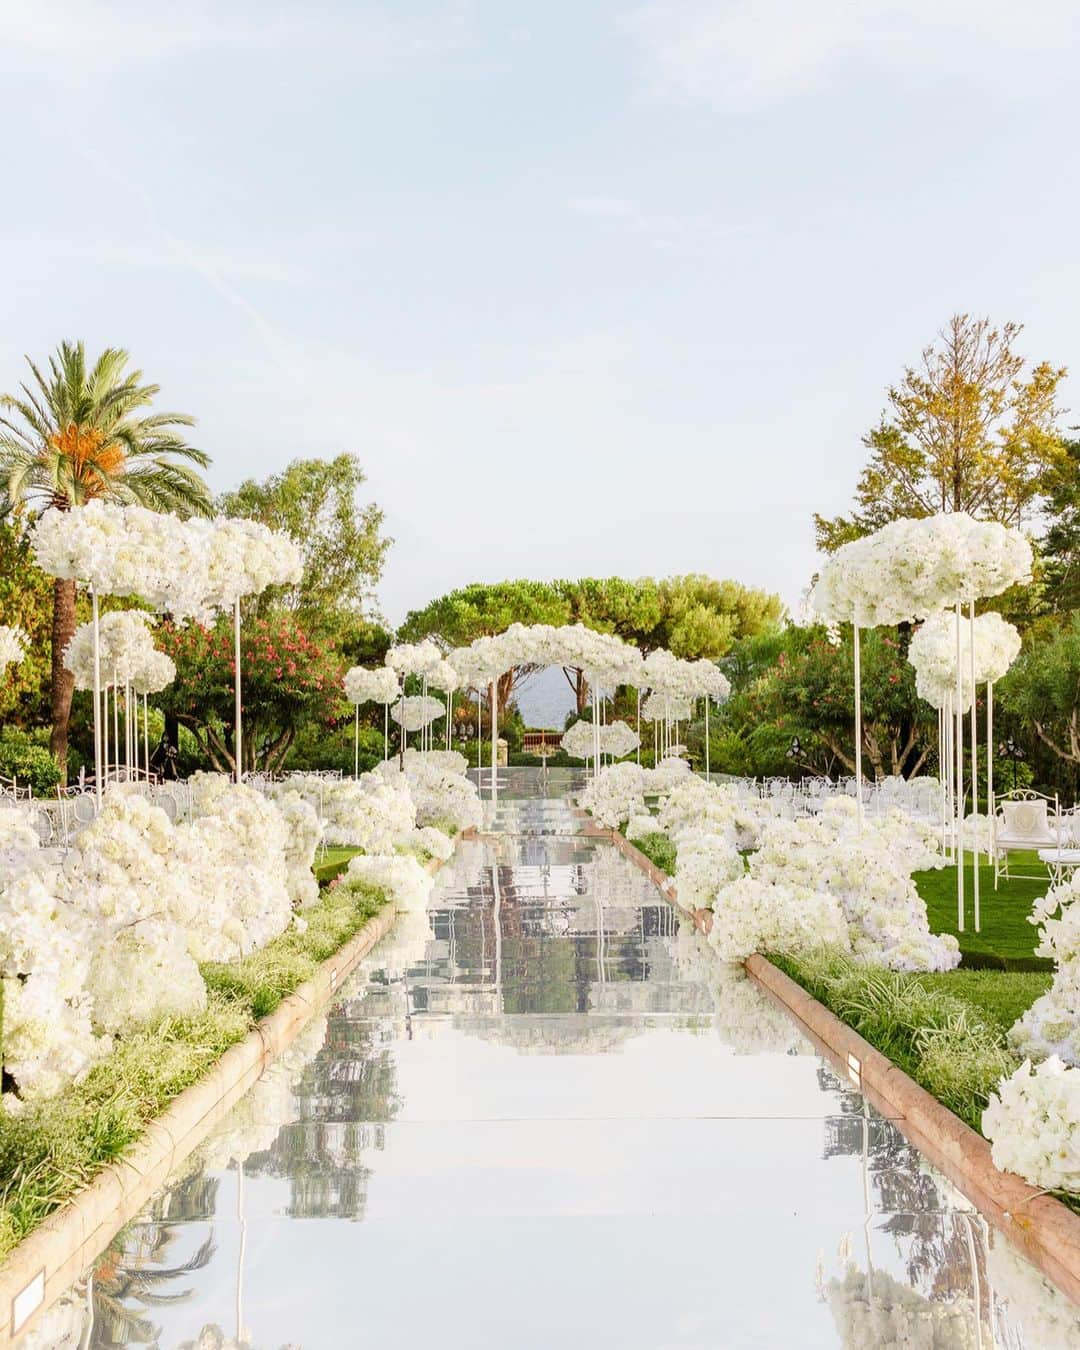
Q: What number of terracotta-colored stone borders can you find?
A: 2